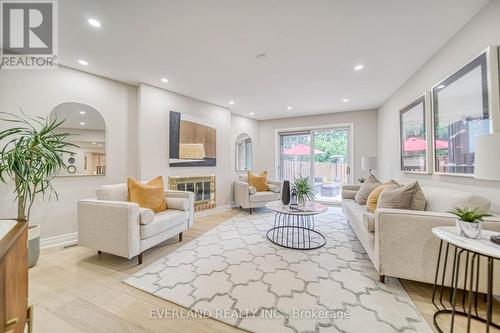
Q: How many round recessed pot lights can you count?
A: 8